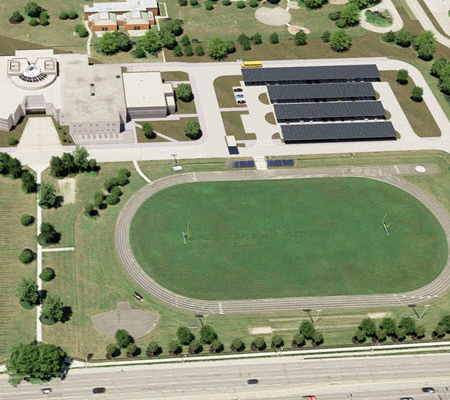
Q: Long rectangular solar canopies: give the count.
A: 4